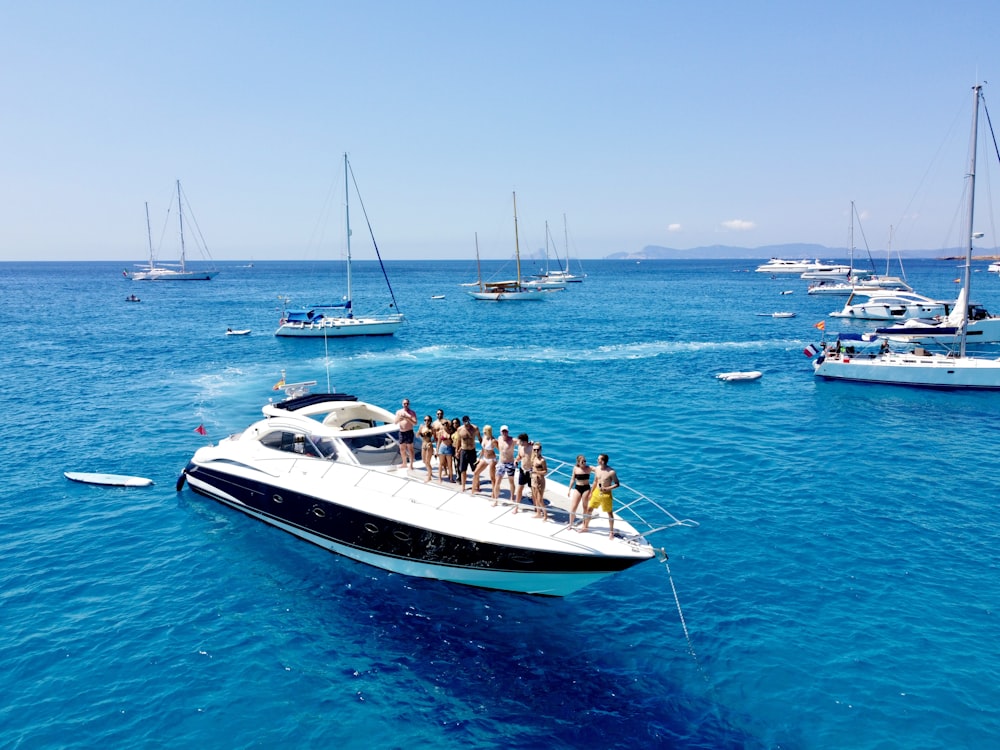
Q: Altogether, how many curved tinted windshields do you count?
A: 1